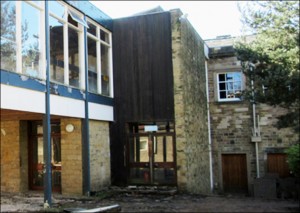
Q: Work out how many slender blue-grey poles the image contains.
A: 2